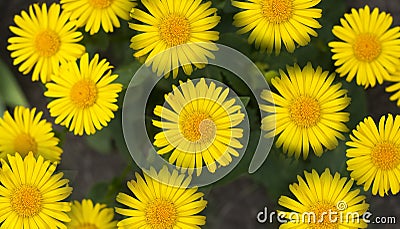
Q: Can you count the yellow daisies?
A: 15